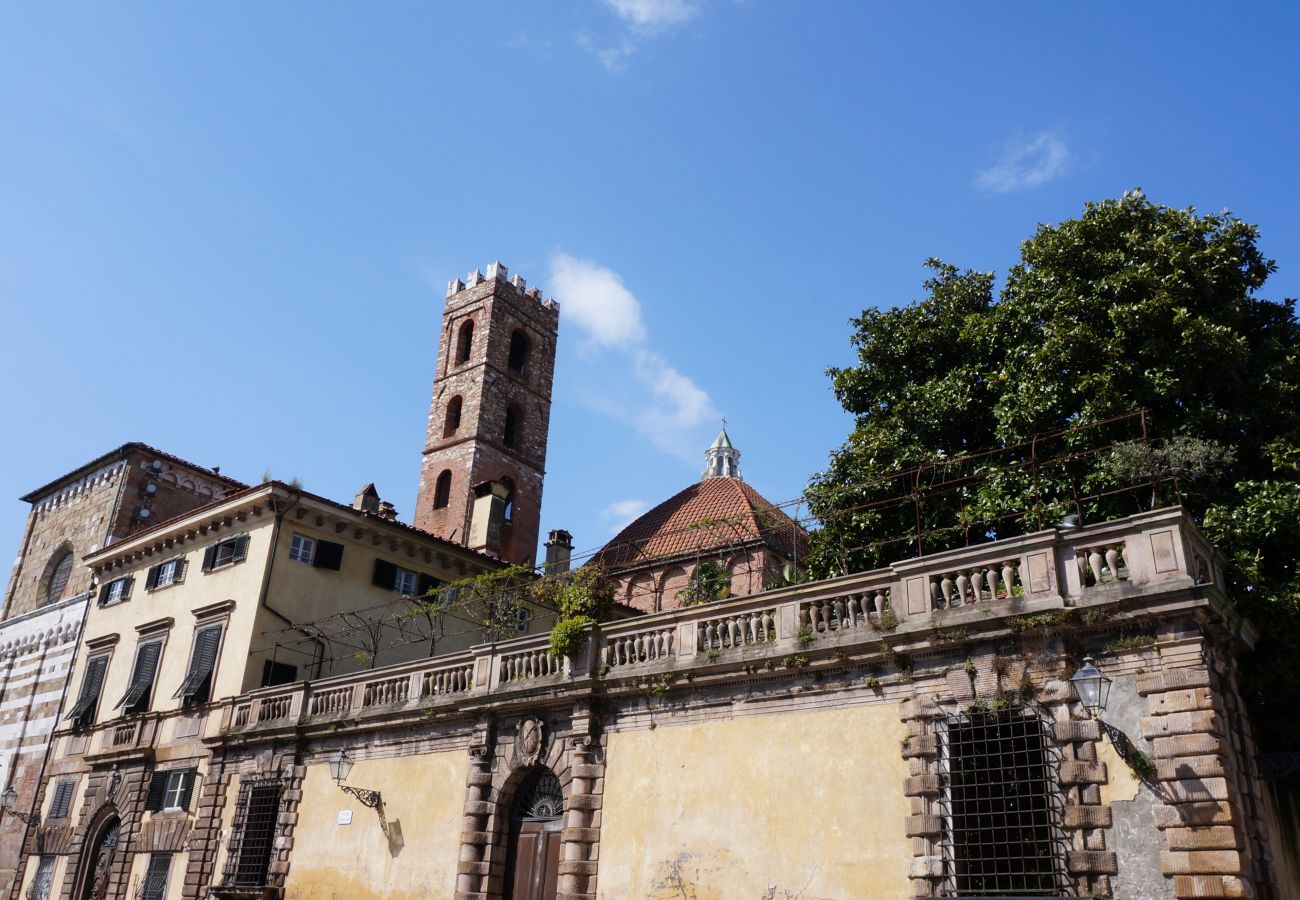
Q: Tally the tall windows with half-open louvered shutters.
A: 3